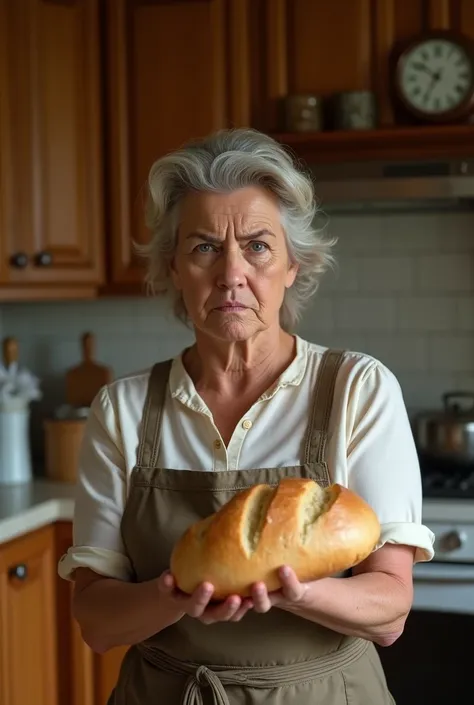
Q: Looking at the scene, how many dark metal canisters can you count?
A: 2